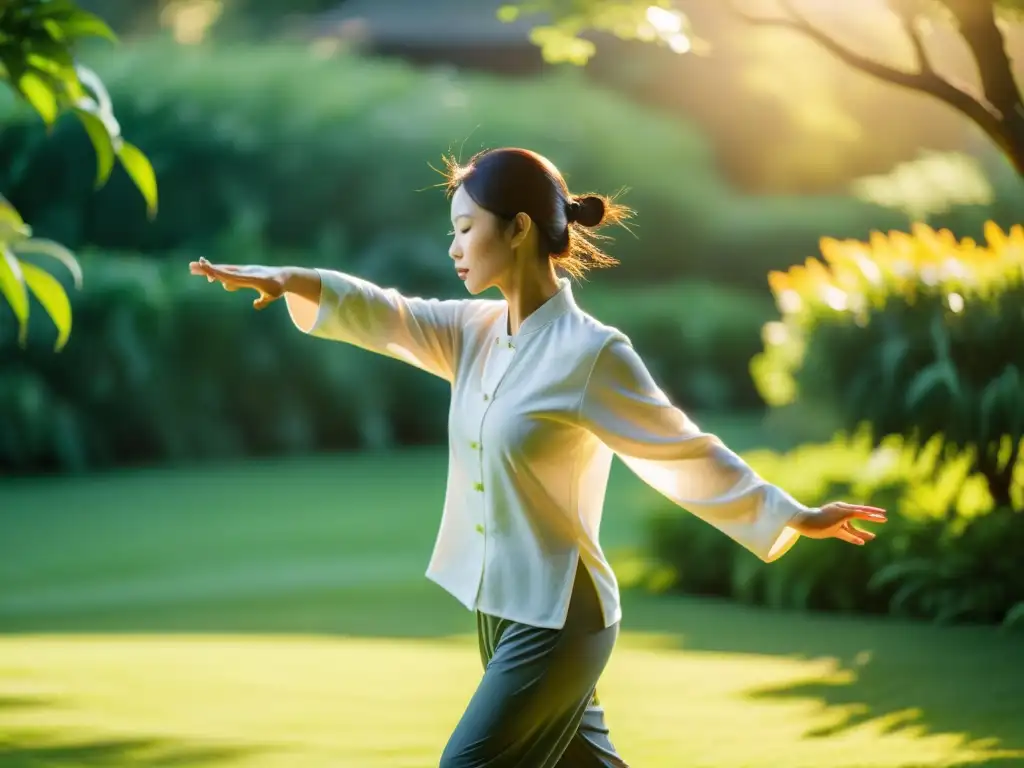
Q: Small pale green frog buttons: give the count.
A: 5